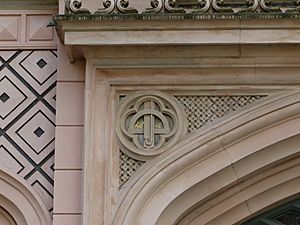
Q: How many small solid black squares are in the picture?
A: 3